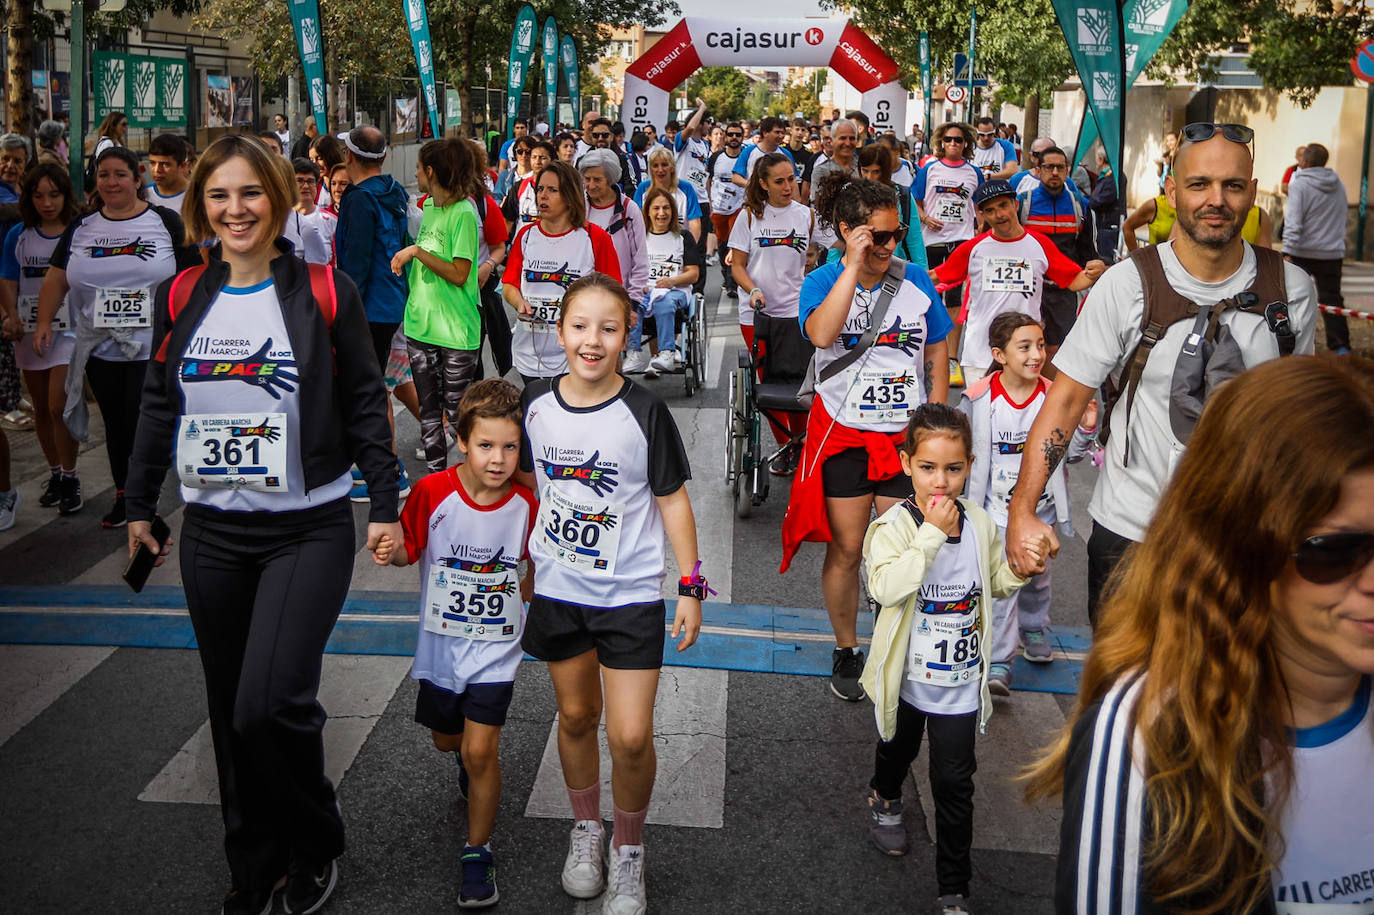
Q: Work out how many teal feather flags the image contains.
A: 9